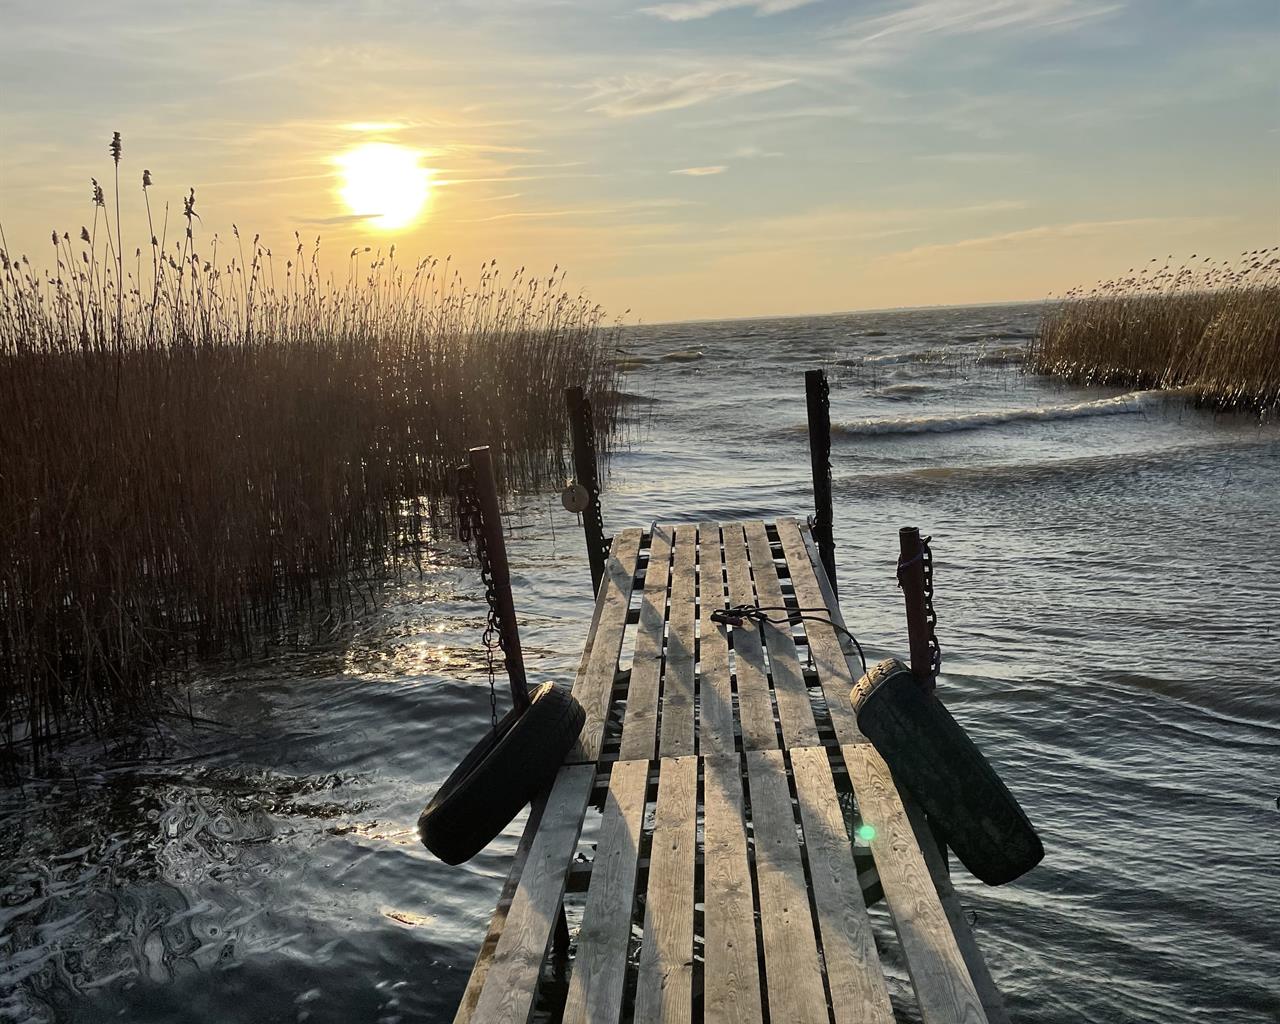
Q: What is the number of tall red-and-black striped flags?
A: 0